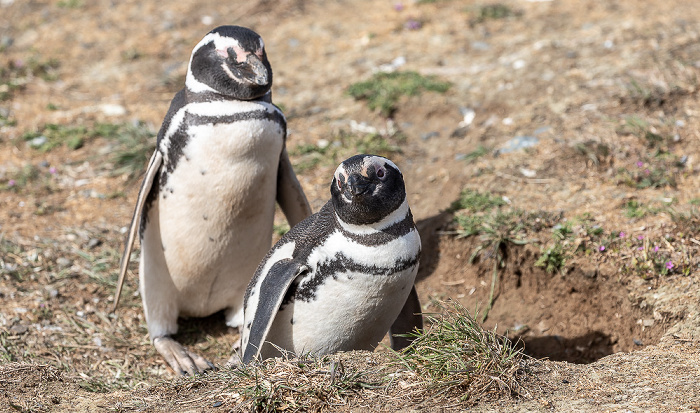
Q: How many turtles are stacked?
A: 0